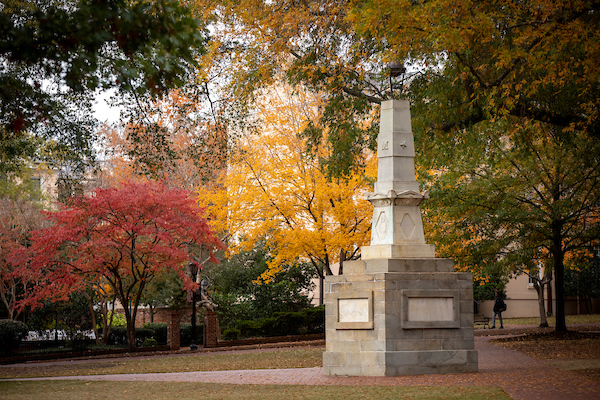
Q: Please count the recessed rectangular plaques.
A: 2